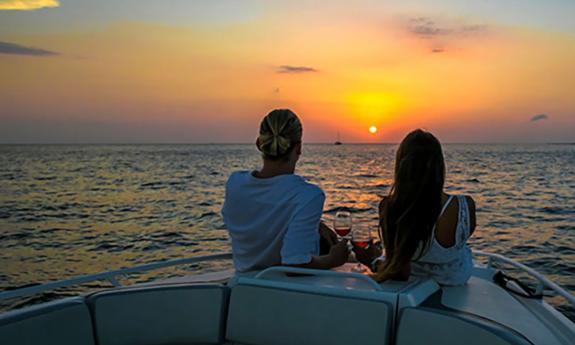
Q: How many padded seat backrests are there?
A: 4